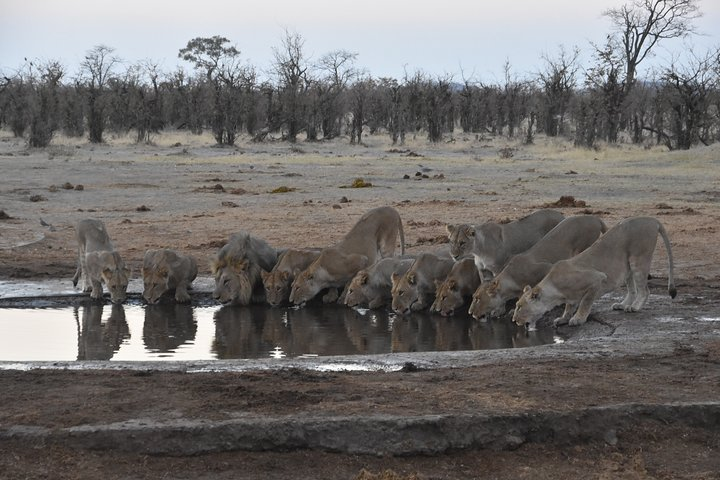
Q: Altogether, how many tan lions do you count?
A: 11